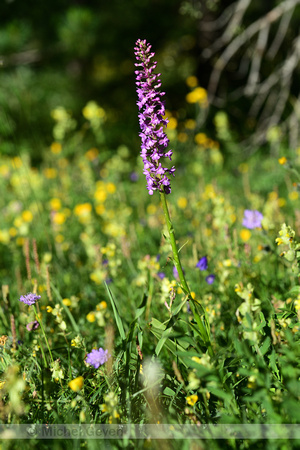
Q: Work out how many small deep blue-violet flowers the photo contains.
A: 2